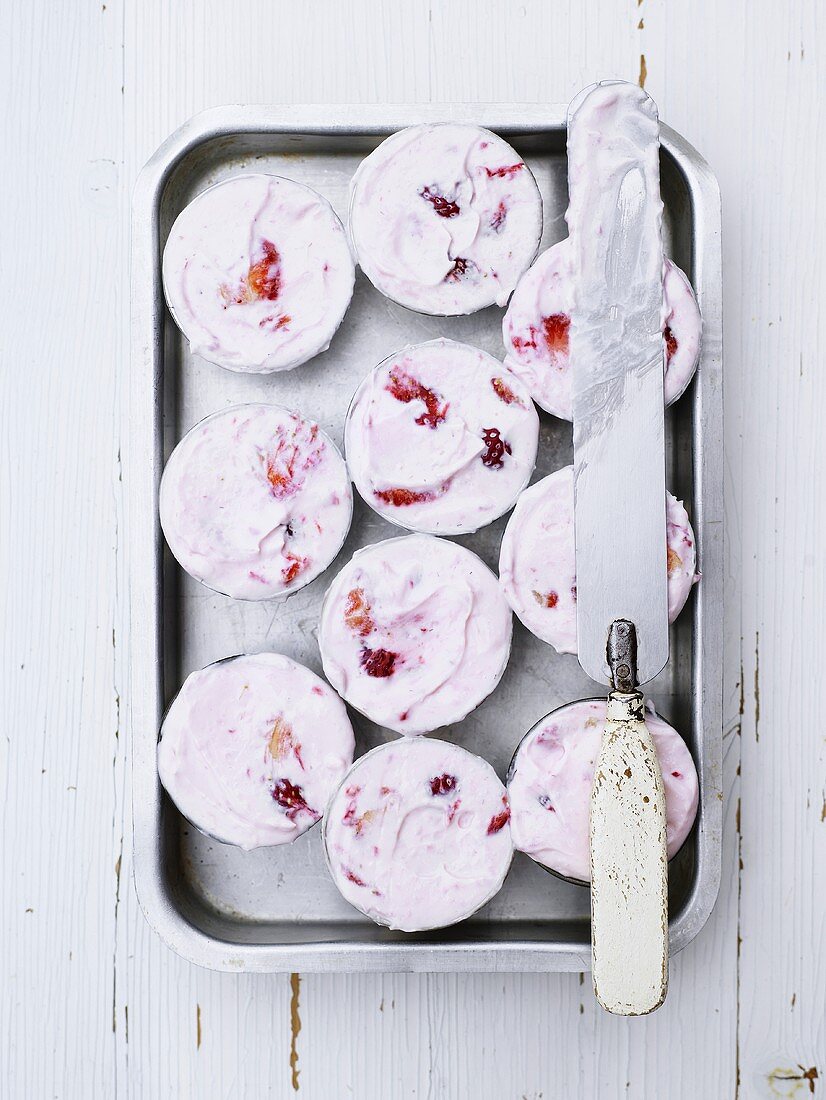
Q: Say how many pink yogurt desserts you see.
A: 10